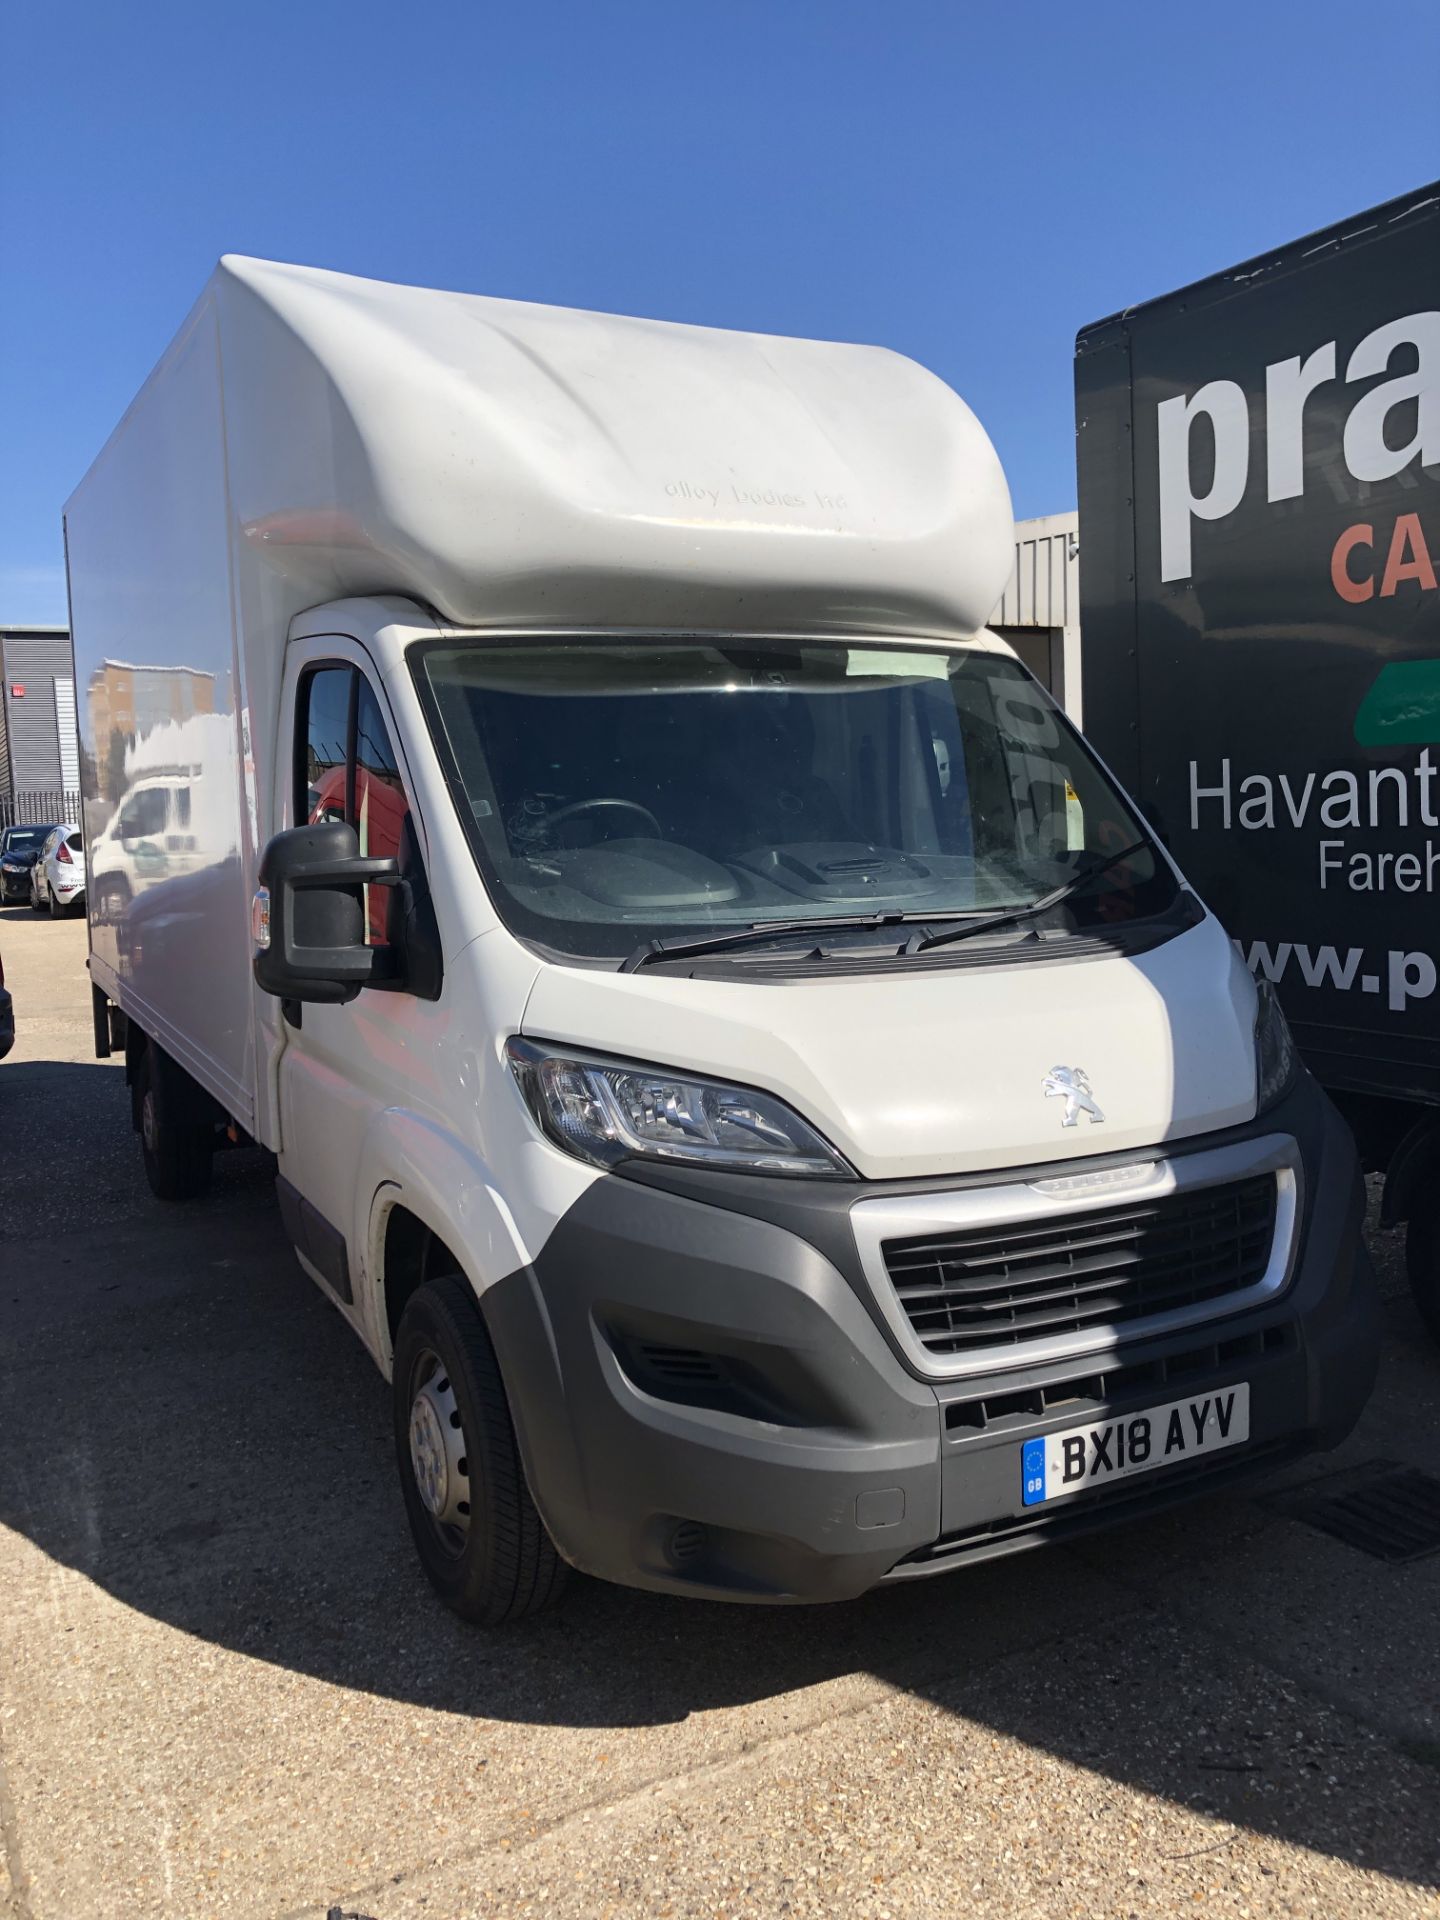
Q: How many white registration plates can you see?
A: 1